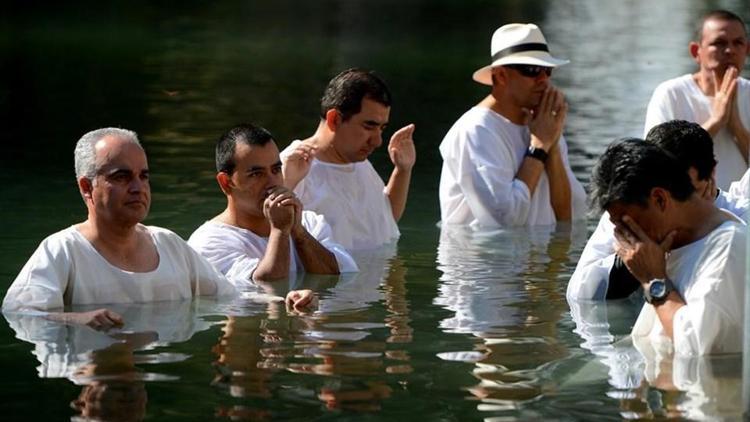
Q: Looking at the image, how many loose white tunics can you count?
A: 7